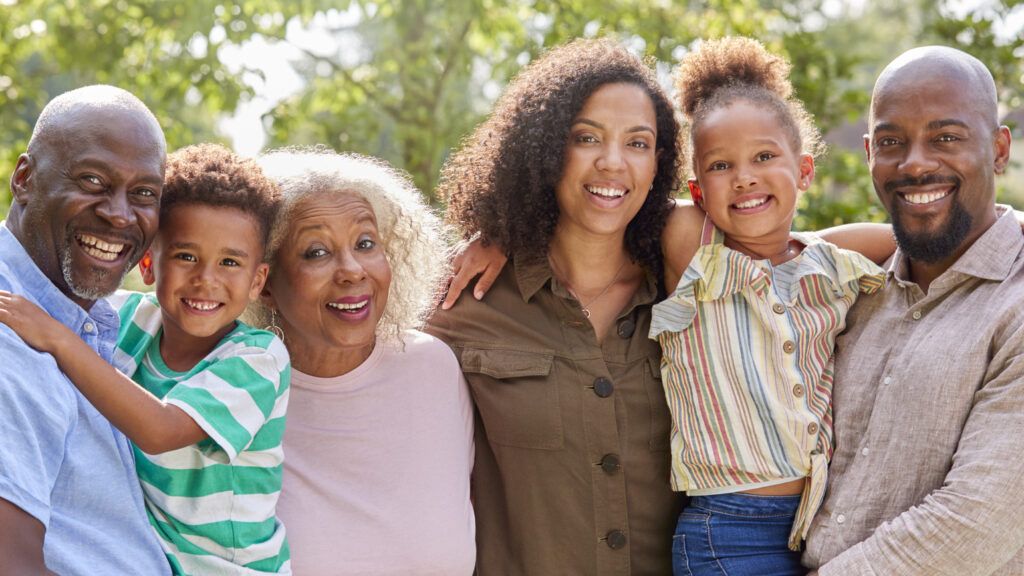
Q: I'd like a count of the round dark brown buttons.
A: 4